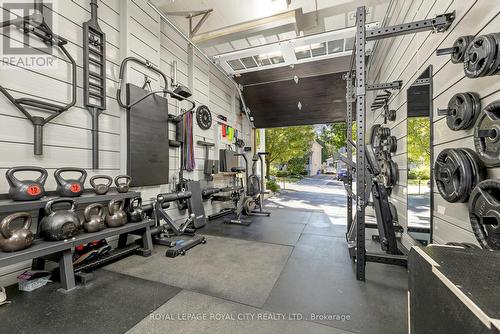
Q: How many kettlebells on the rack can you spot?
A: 9